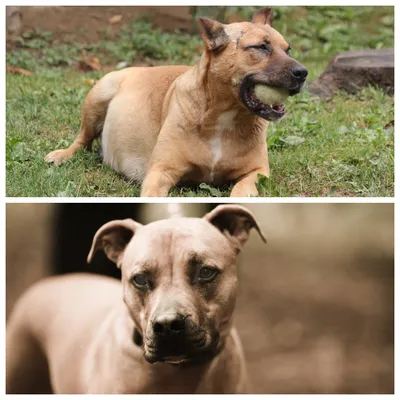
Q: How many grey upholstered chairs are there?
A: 0